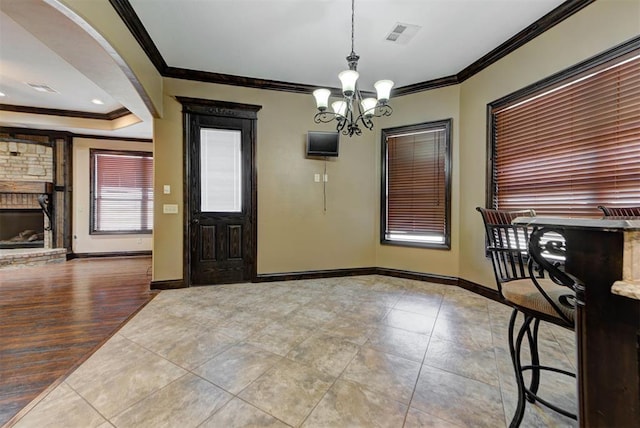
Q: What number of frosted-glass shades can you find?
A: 5